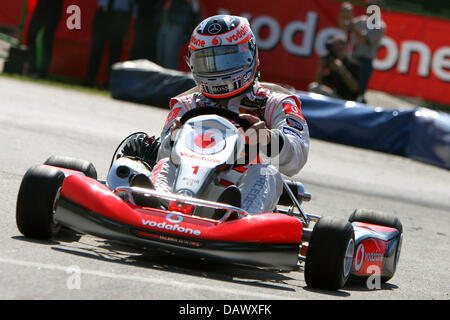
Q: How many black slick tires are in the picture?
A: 4